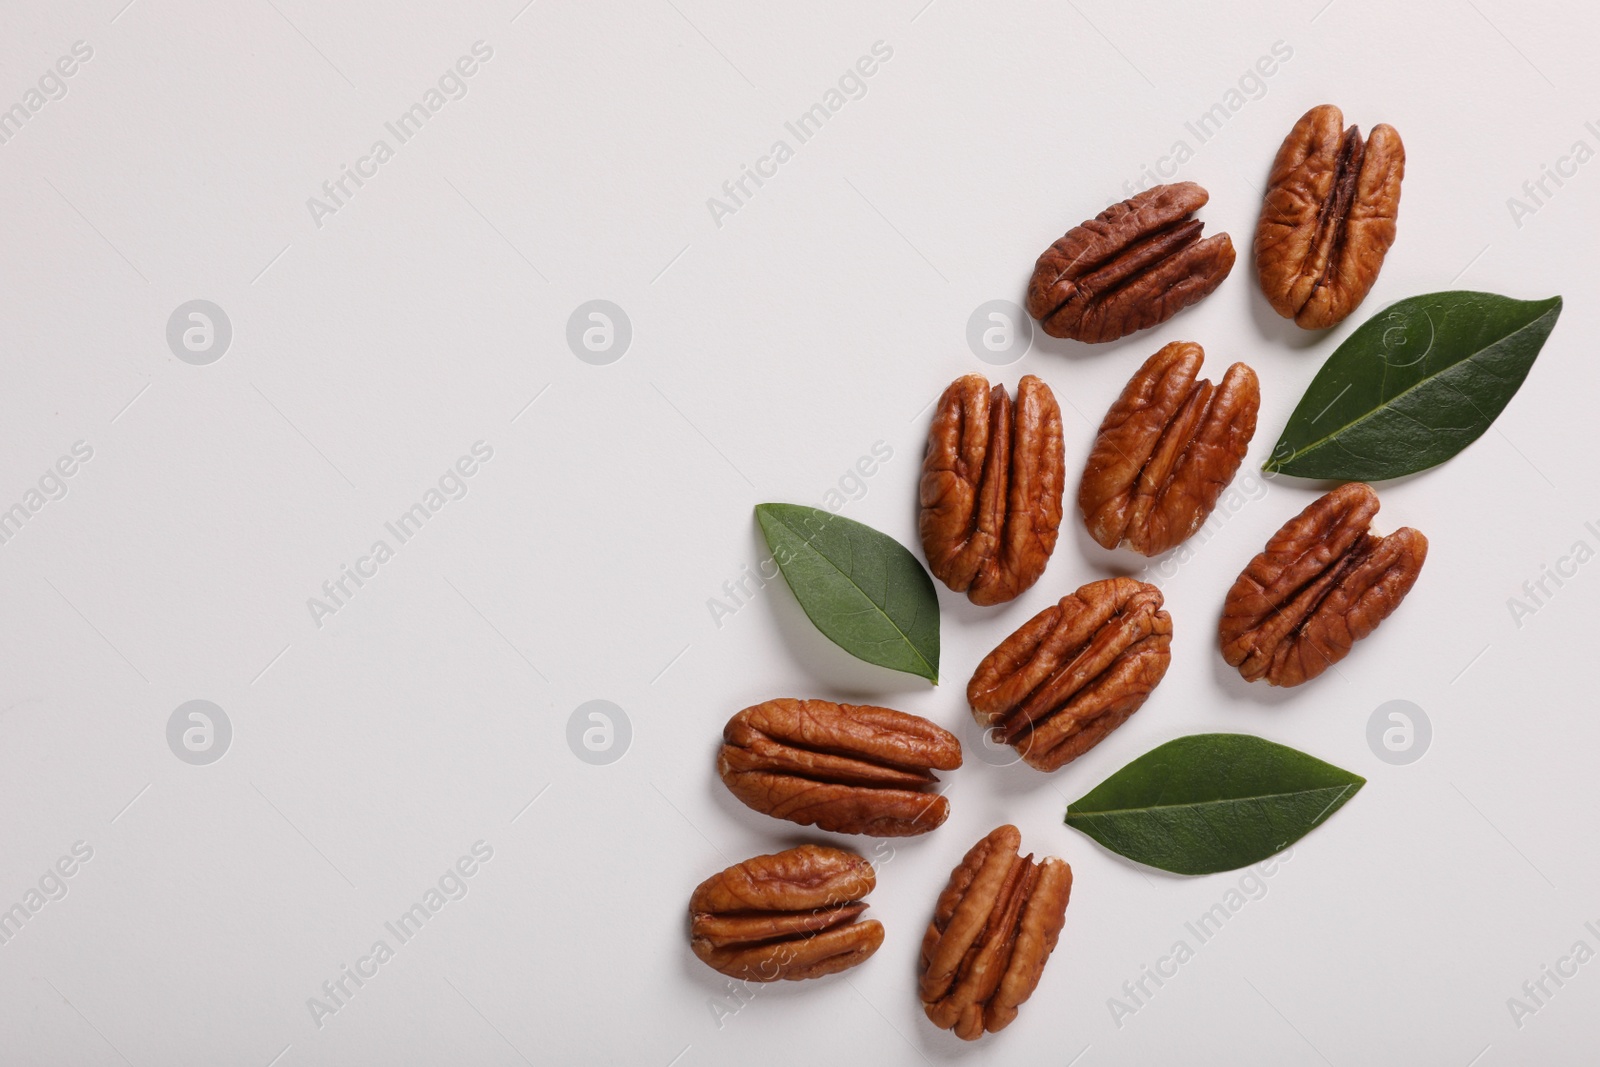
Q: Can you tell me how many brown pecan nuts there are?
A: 9